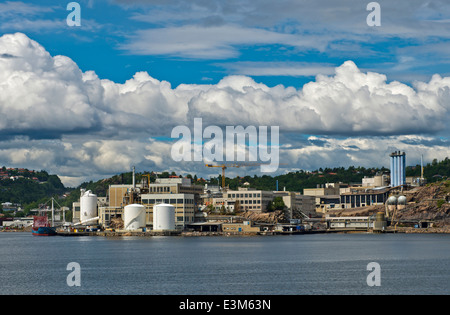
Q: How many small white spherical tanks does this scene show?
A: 2